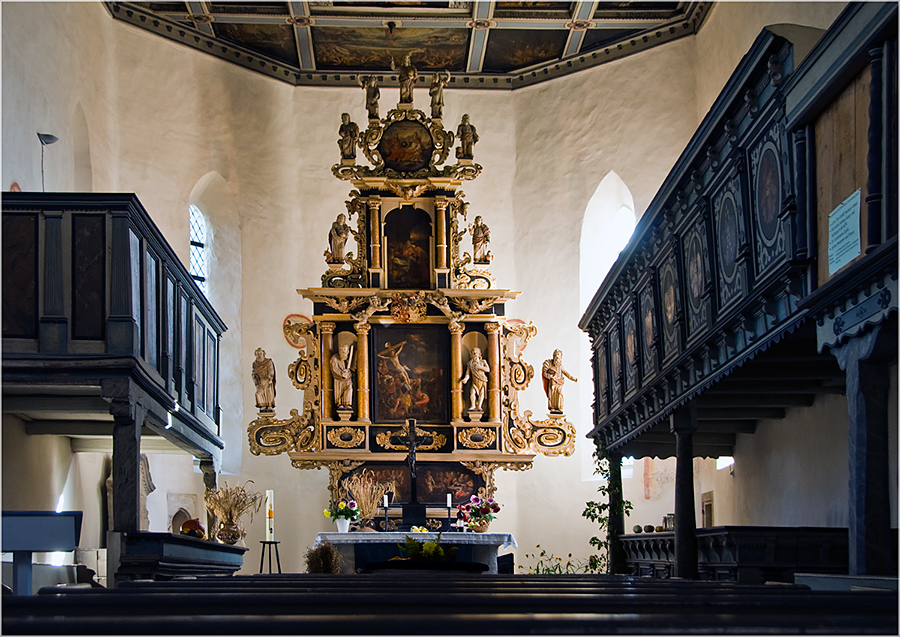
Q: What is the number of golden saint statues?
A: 11